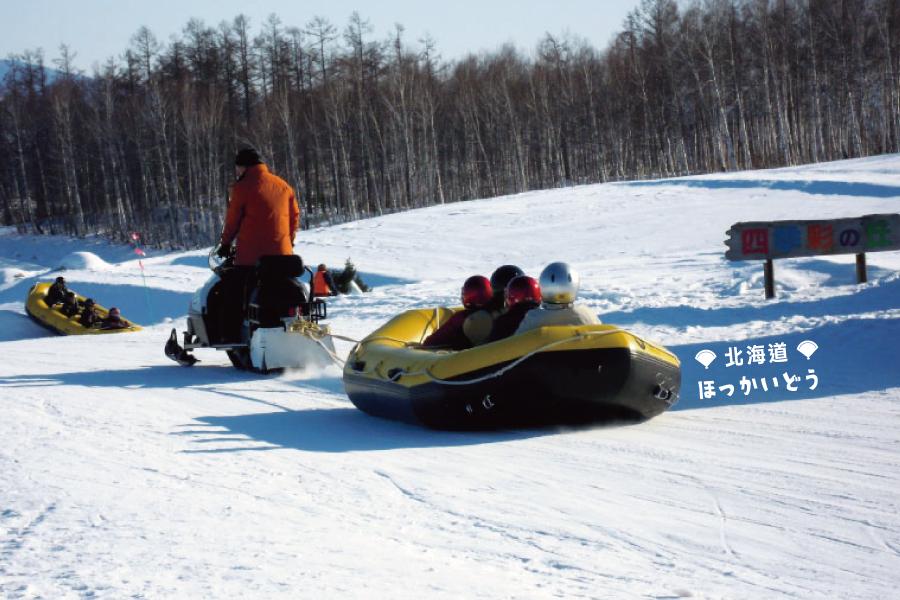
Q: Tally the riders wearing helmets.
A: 4